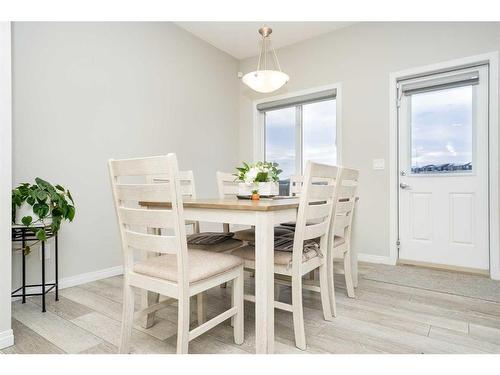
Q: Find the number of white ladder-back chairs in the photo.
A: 6